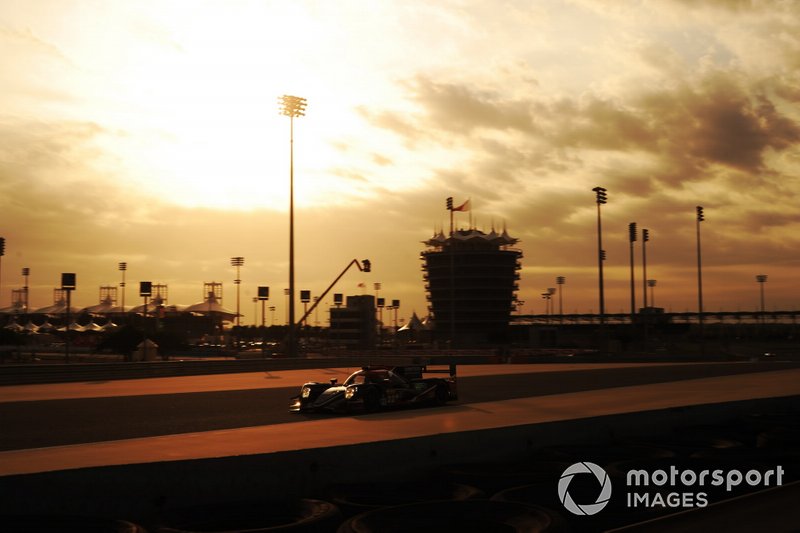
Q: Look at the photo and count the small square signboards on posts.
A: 7